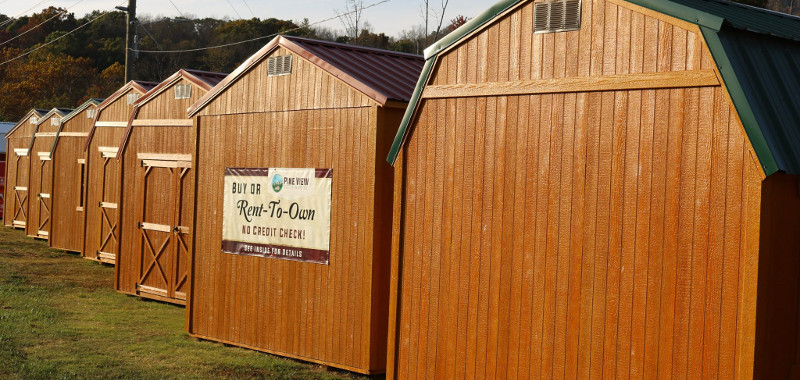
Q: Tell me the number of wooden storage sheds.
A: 7